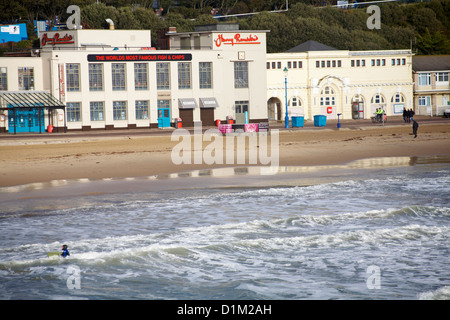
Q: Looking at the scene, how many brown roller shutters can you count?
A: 2